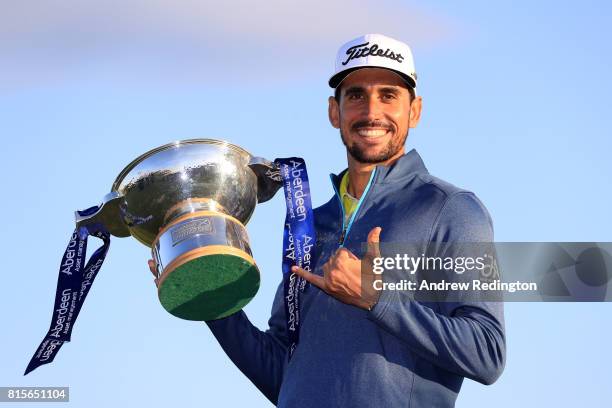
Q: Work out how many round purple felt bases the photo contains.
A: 0